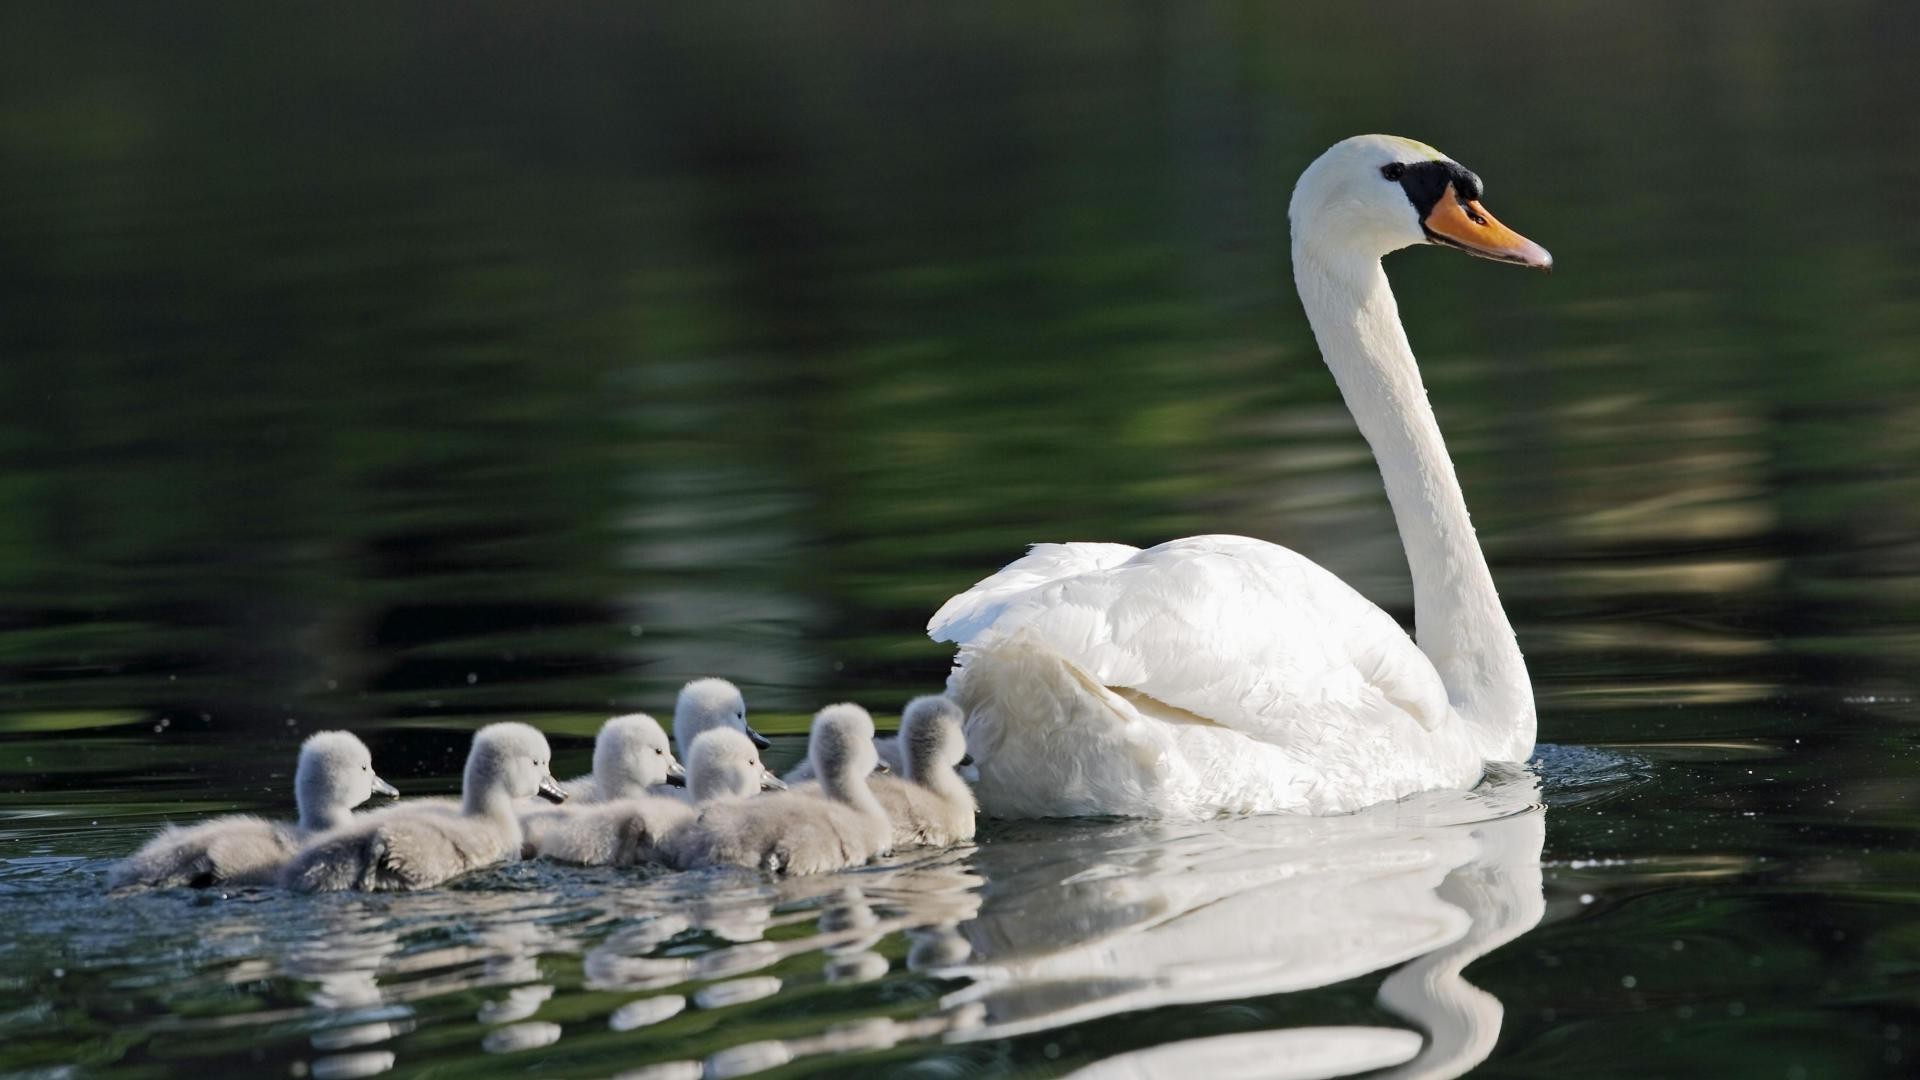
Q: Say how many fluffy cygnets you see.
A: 7